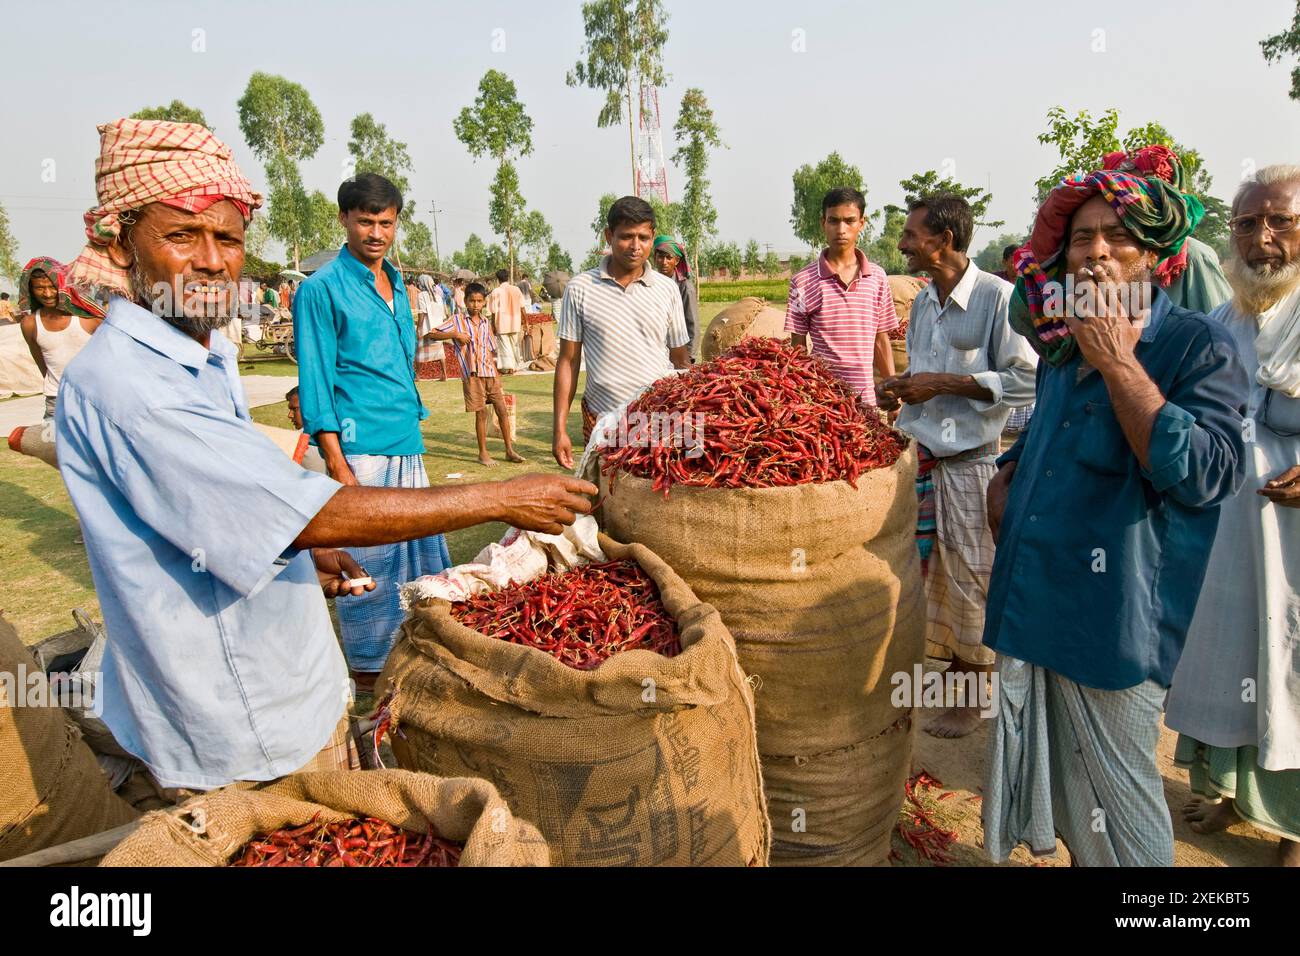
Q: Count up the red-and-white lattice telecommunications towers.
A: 1